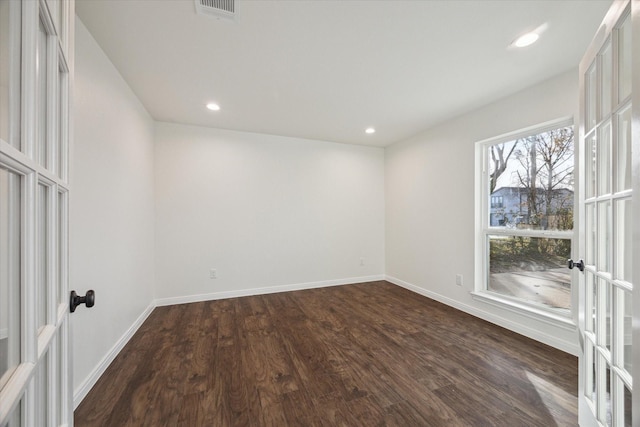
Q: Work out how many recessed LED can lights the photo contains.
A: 3